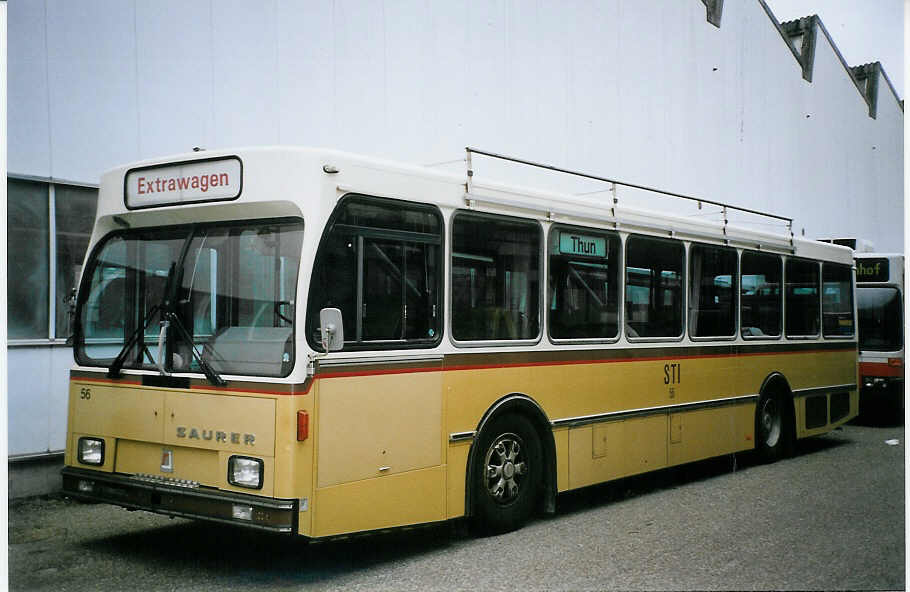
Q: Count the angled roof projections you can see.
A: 3